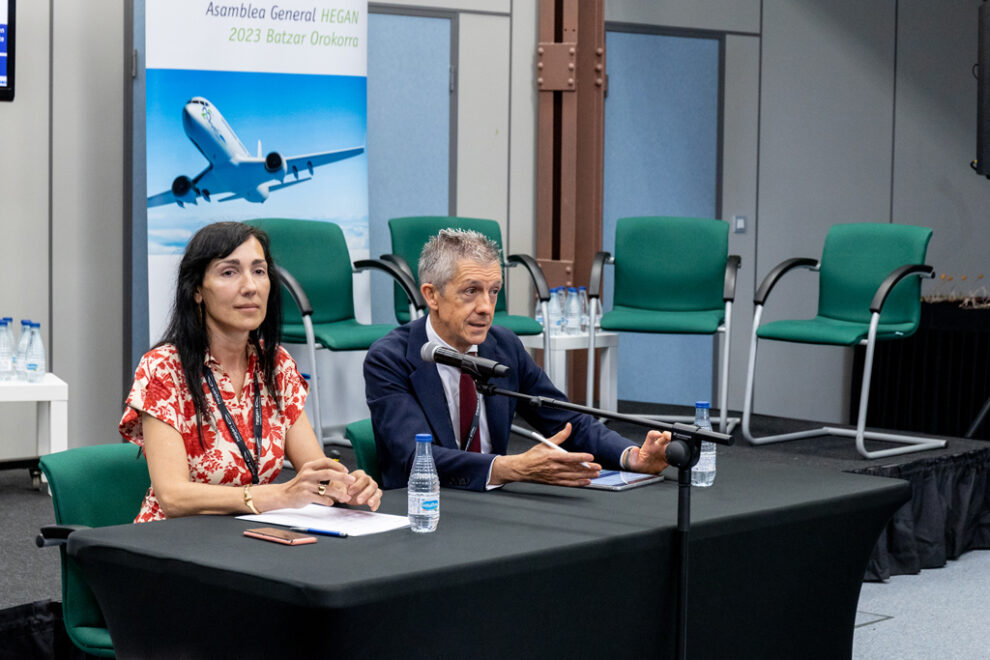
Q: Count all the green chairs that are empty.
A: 4